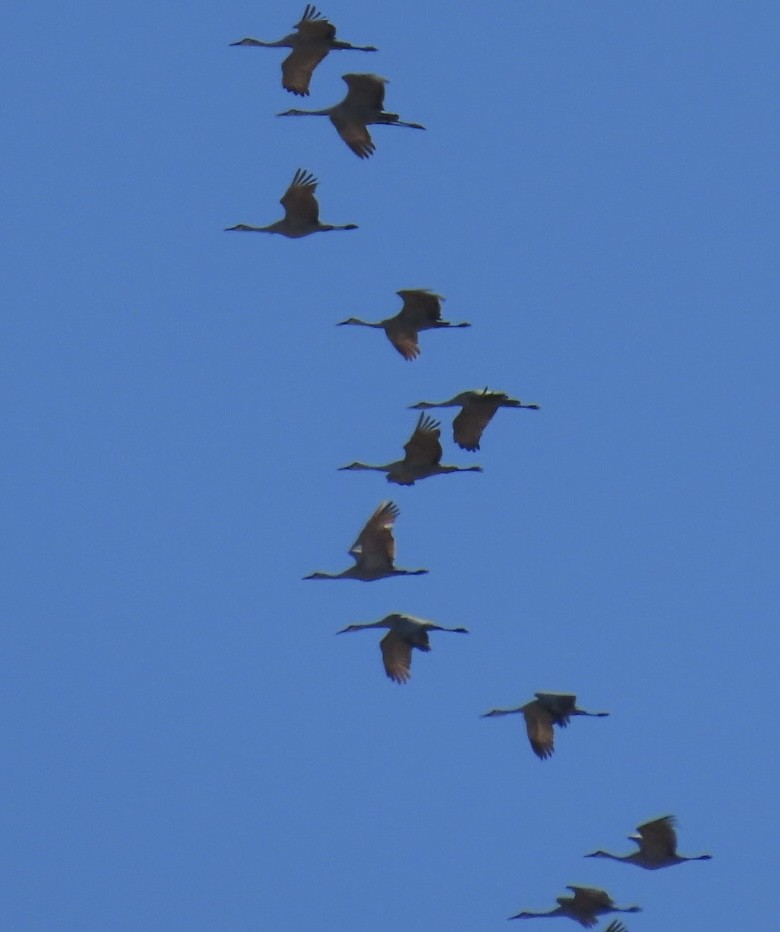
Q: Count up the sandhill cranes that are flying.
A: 12